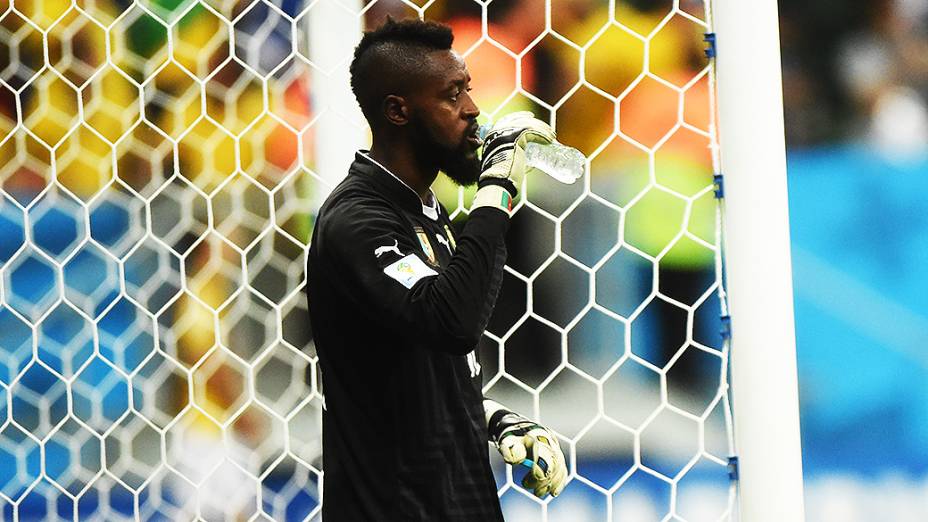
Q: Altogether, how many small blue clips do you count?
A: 4